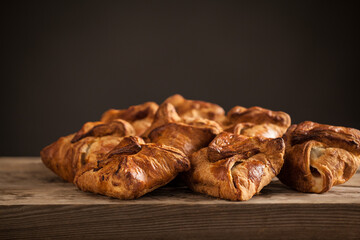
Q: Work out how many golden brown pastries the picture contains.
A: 8